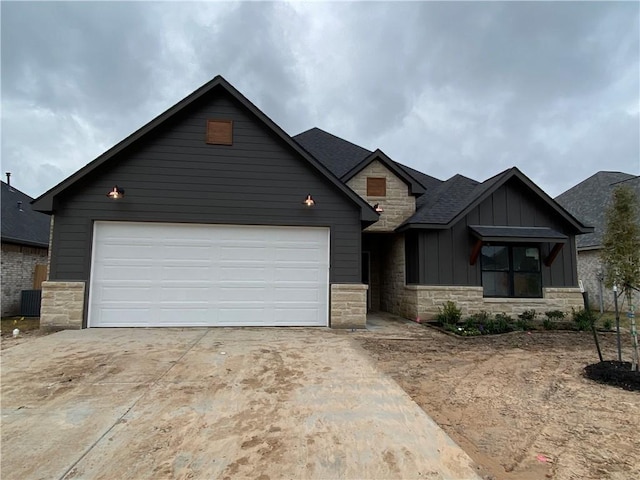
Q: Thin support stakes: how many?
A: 2